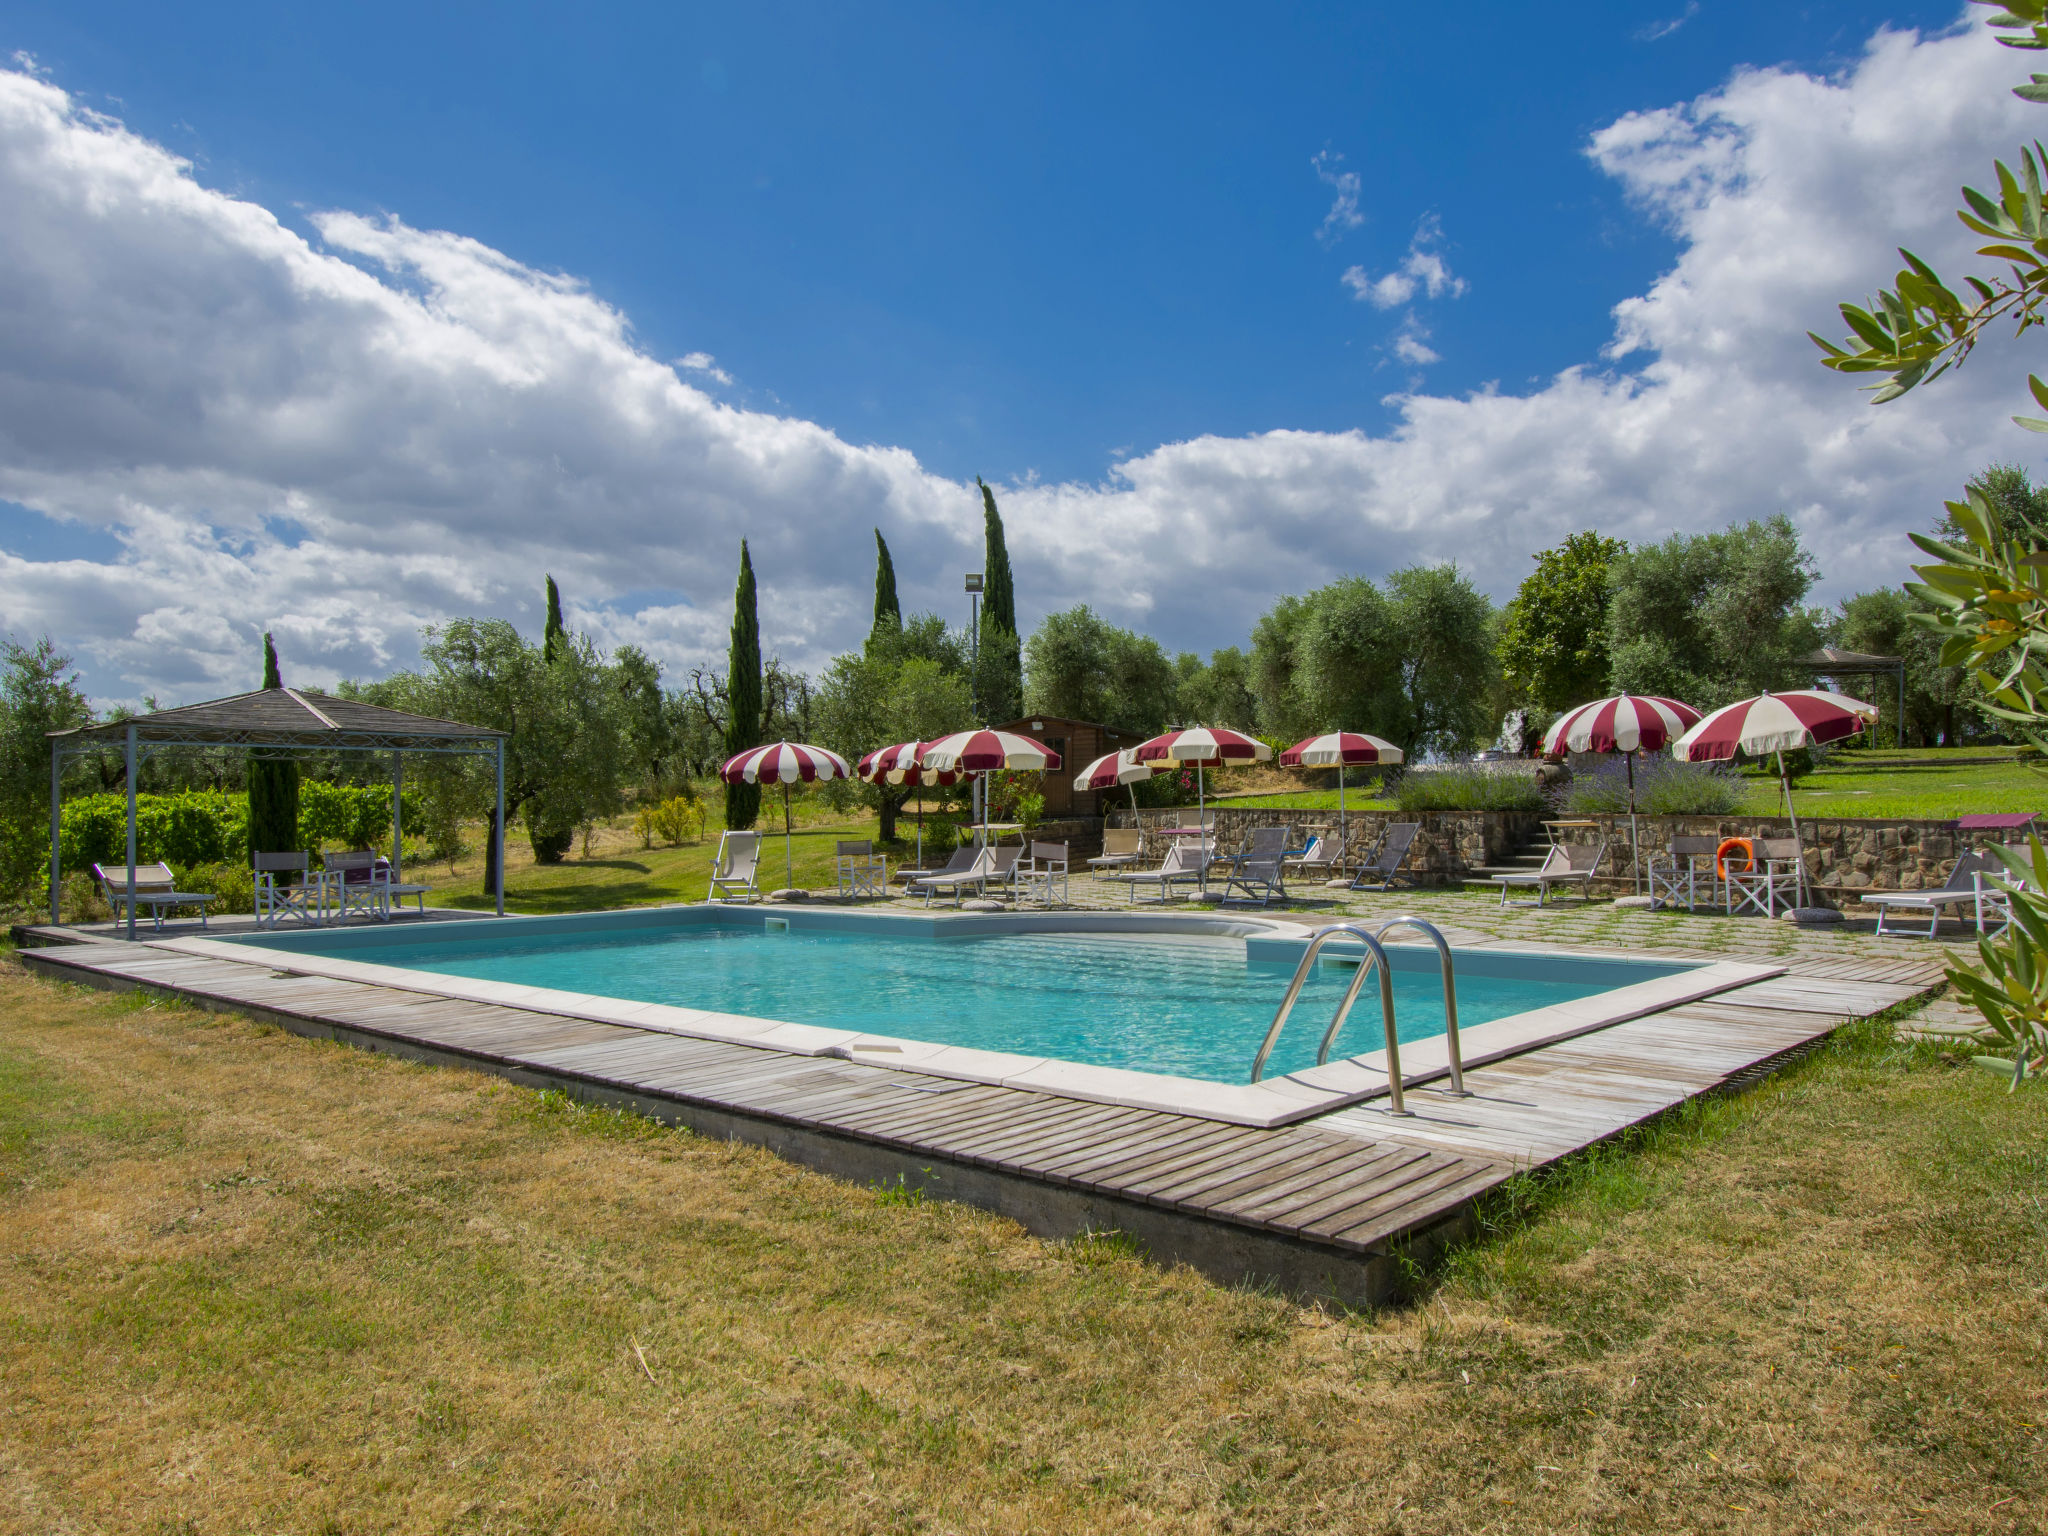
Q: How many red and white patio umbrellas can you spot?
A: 8